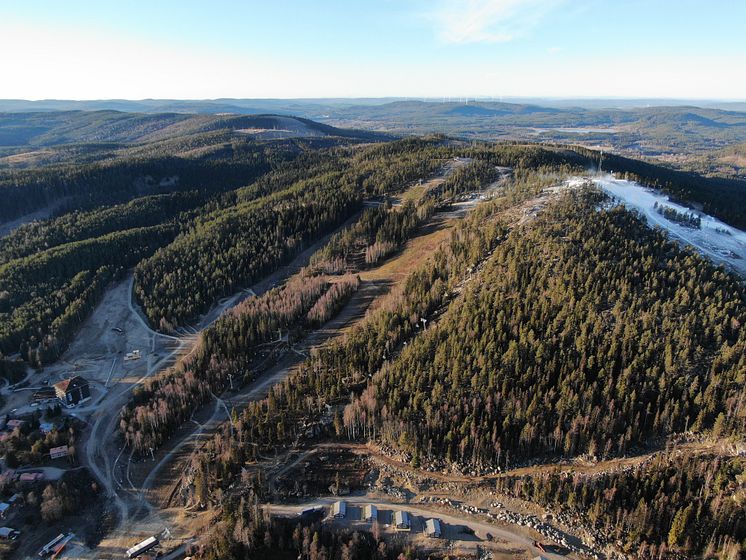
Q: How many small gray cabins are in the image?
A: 4